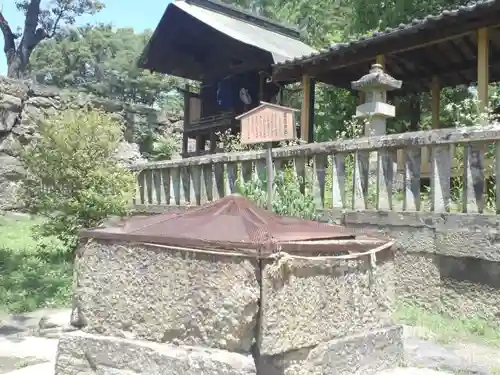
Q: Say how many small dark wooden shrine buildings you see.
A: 1